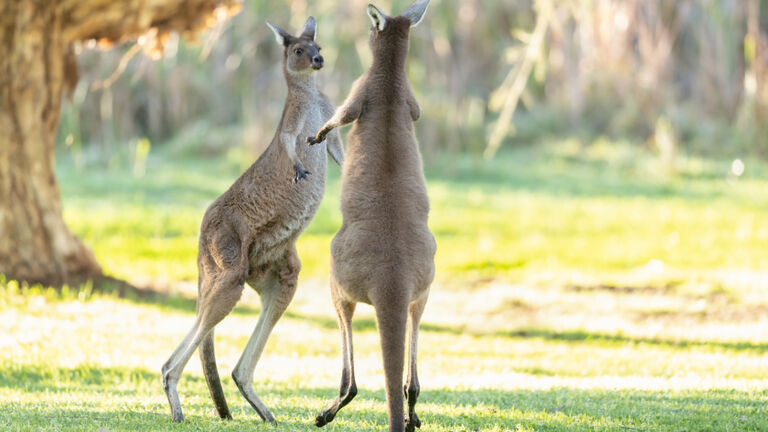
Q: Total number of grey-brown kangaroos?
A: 2